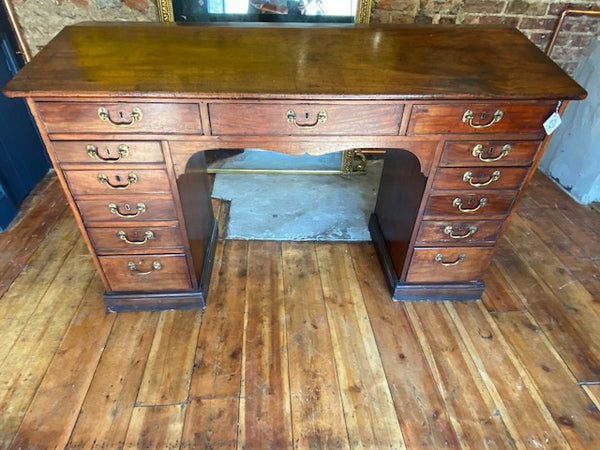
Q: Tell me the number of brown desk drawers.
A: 13